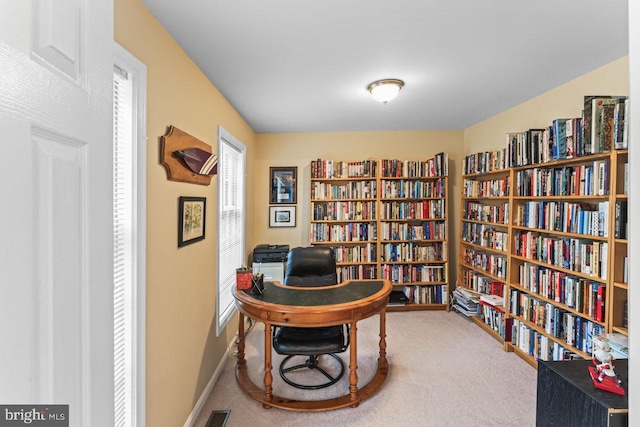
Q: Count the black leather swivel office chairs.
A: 1